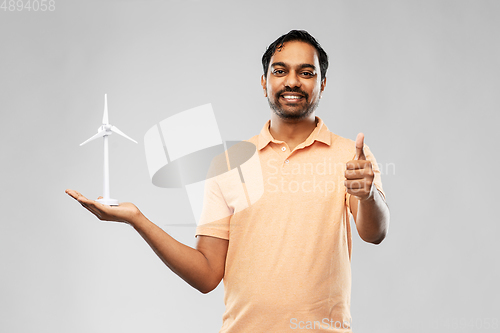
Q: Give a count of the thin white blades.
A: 3